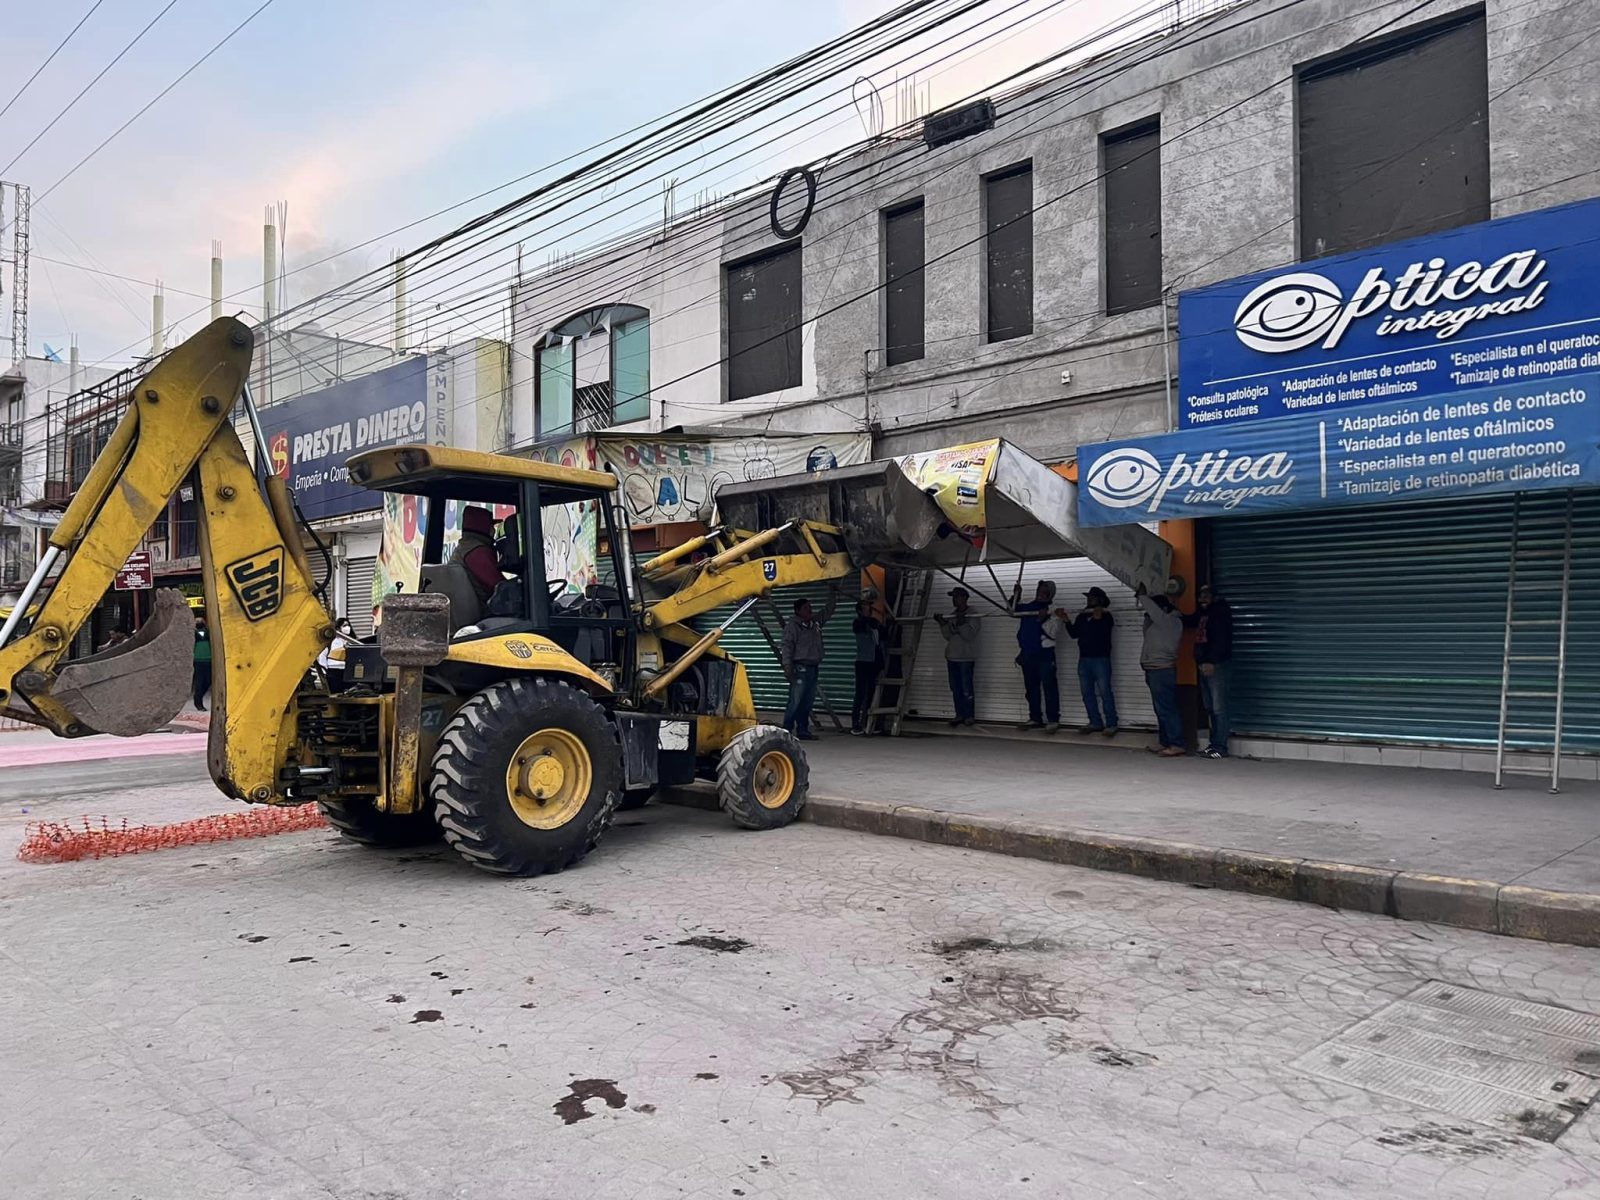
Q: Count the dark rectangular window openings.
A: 5